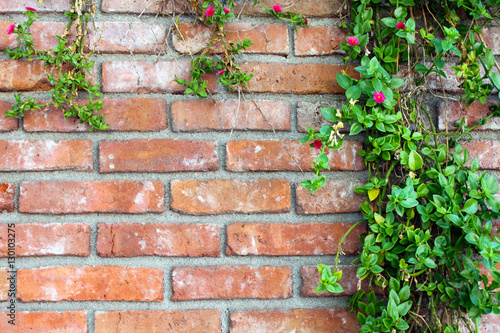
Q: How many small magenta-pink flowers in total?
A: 11